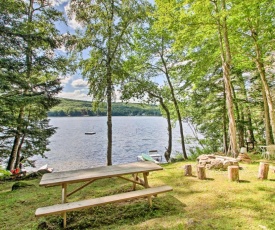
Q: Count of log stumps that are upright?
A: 4